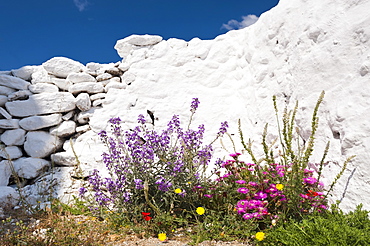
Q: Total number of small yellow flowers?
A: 5